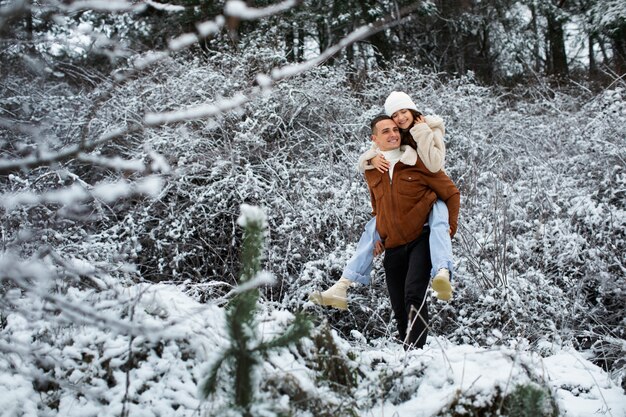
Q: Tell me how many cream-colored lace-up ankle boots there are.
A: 2